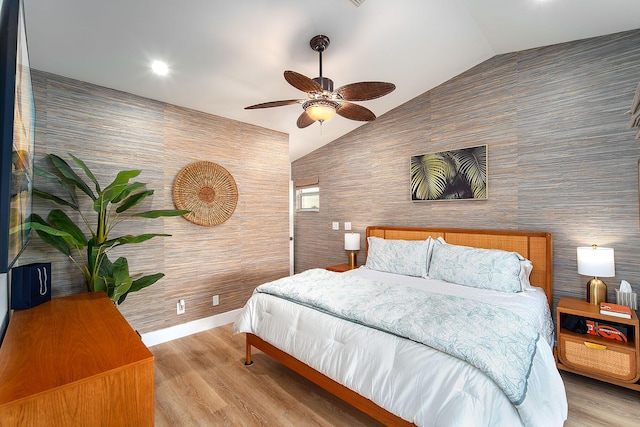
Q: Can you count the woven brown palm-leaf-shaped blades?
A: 5